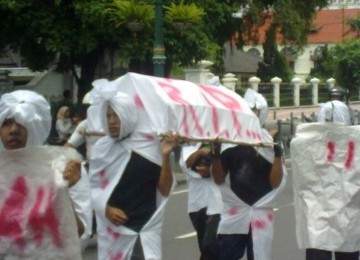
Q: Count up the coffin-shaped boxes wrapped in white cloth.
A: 1